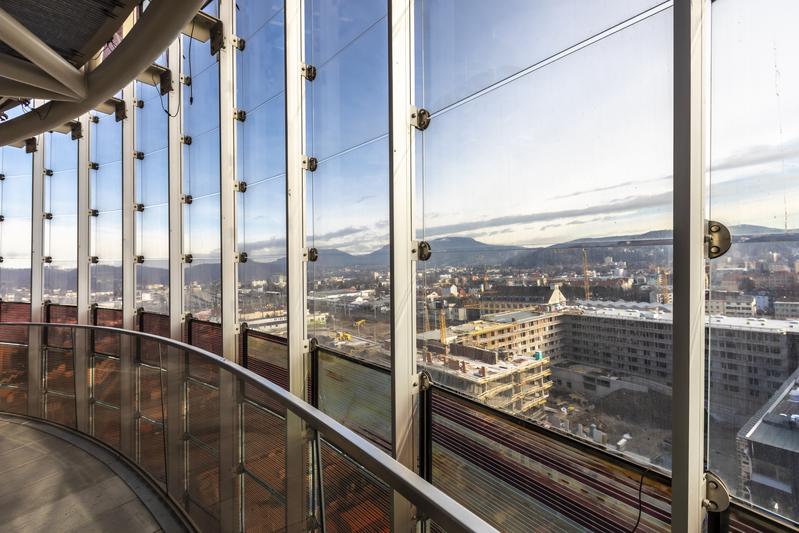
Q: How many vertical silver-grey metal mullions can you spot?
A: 8